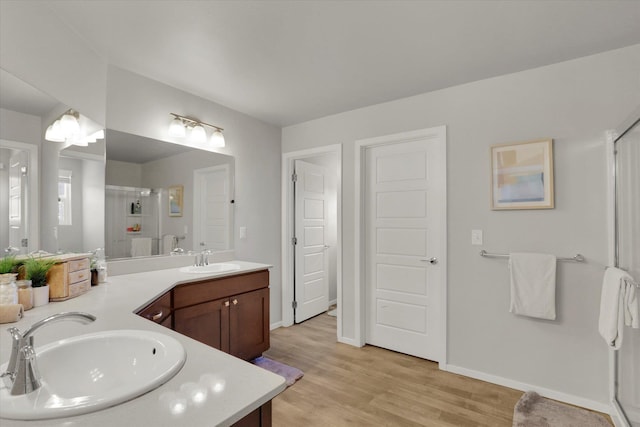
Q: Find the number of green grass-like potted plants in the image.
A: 2